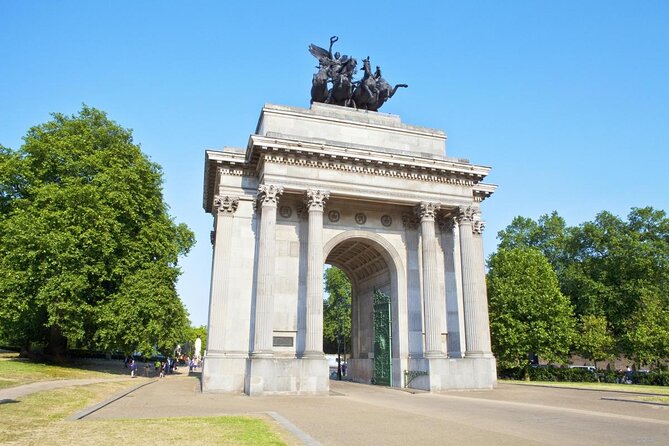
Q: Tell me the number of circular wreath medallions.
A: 4